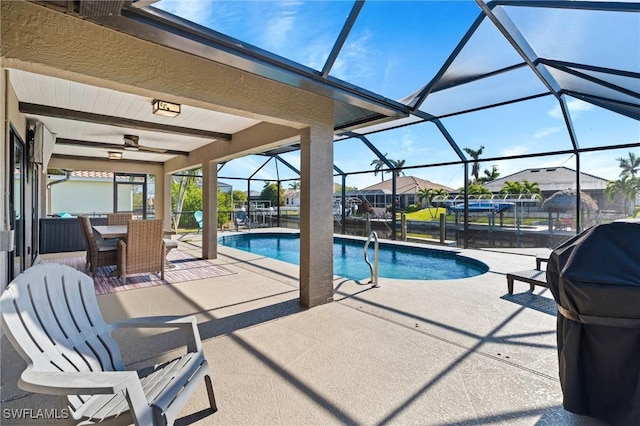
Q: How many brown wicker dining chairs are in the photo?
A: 3